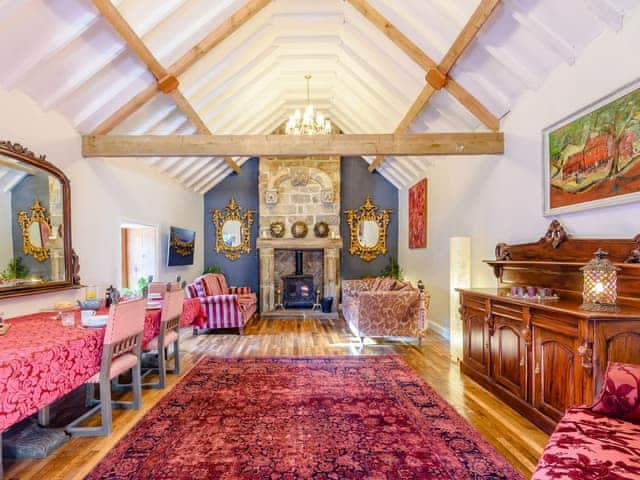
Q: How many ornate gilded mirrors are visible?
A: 2